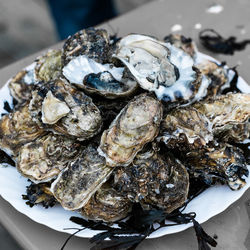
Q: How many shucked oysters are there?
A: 2